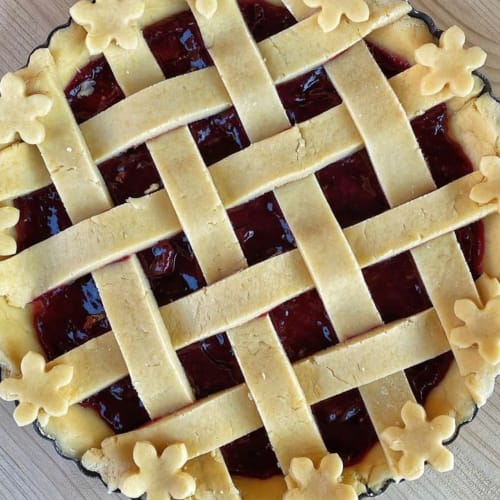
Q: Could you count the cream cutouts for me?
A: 12